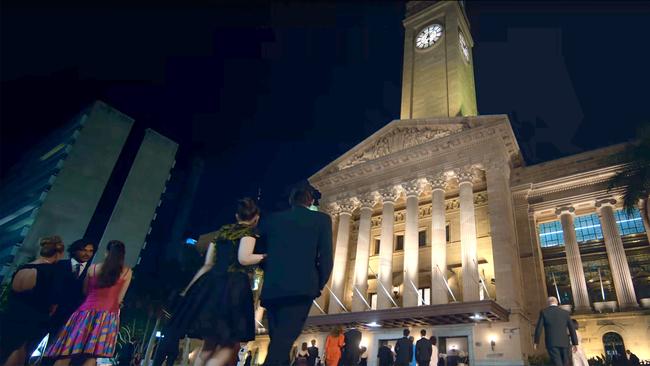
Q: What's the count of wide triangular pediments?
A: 1